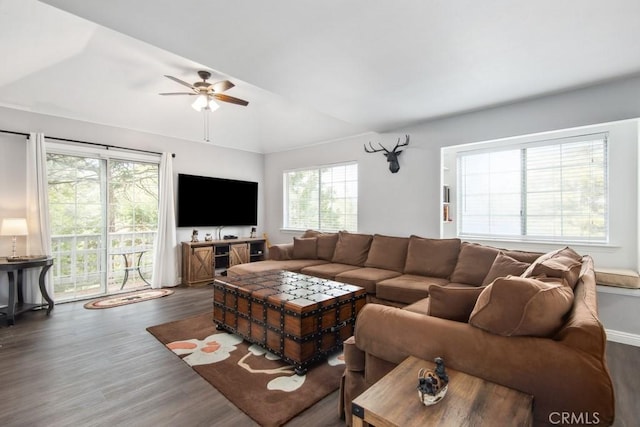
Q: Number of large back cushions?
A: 7